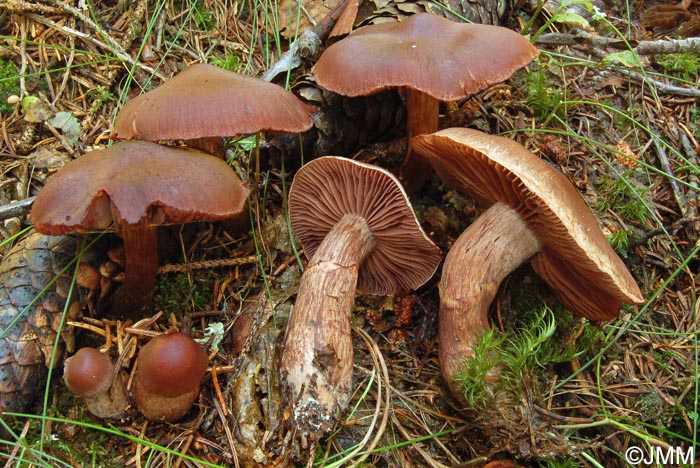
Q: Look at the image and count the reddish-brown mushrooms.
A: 7